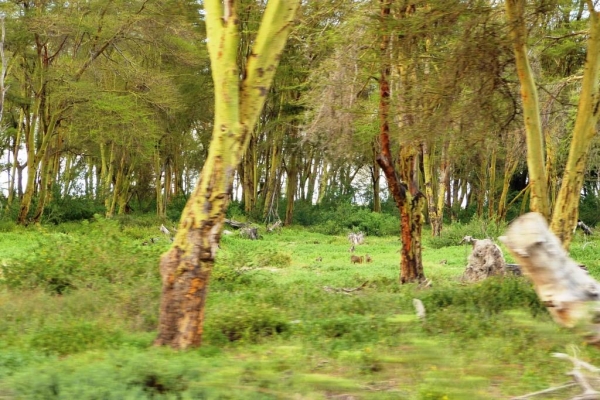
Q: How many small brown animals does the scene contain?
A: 2